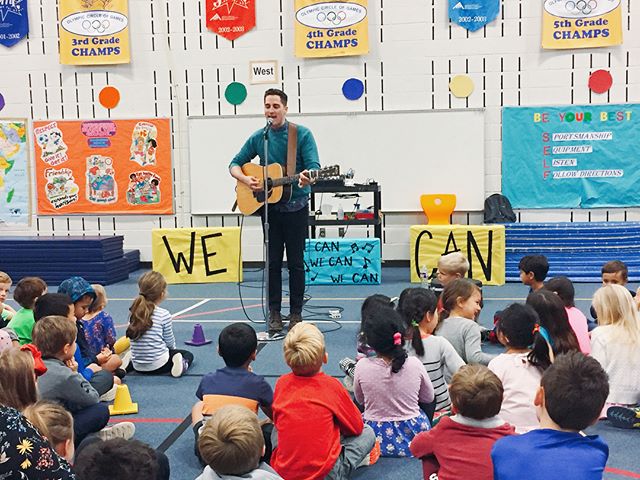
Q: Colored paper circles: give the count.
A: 6